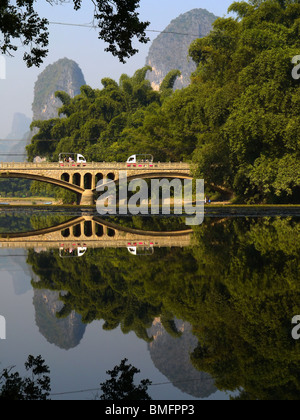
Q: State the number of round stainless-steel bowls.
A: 0